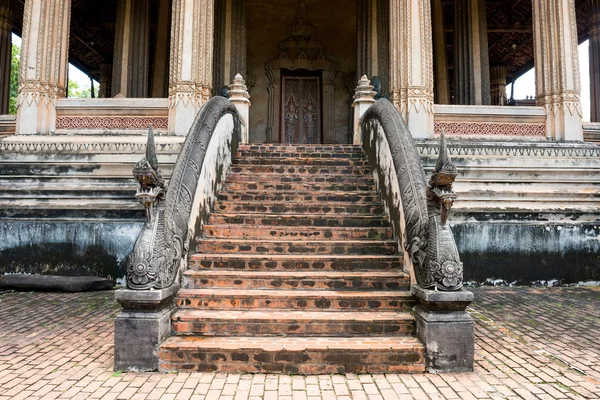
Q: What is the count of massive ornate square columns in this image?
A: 4